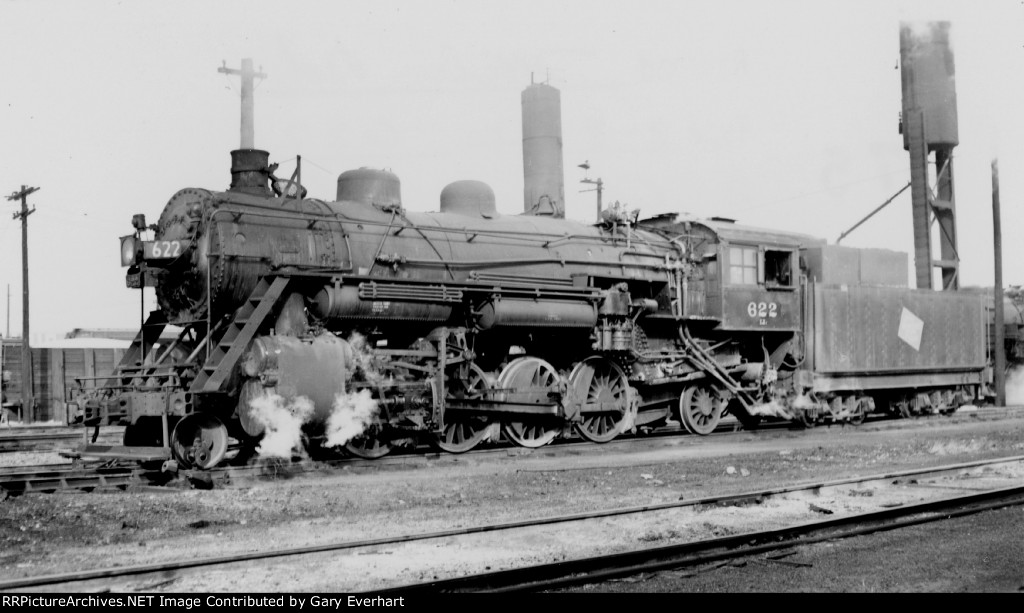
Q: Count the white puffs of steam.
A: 2